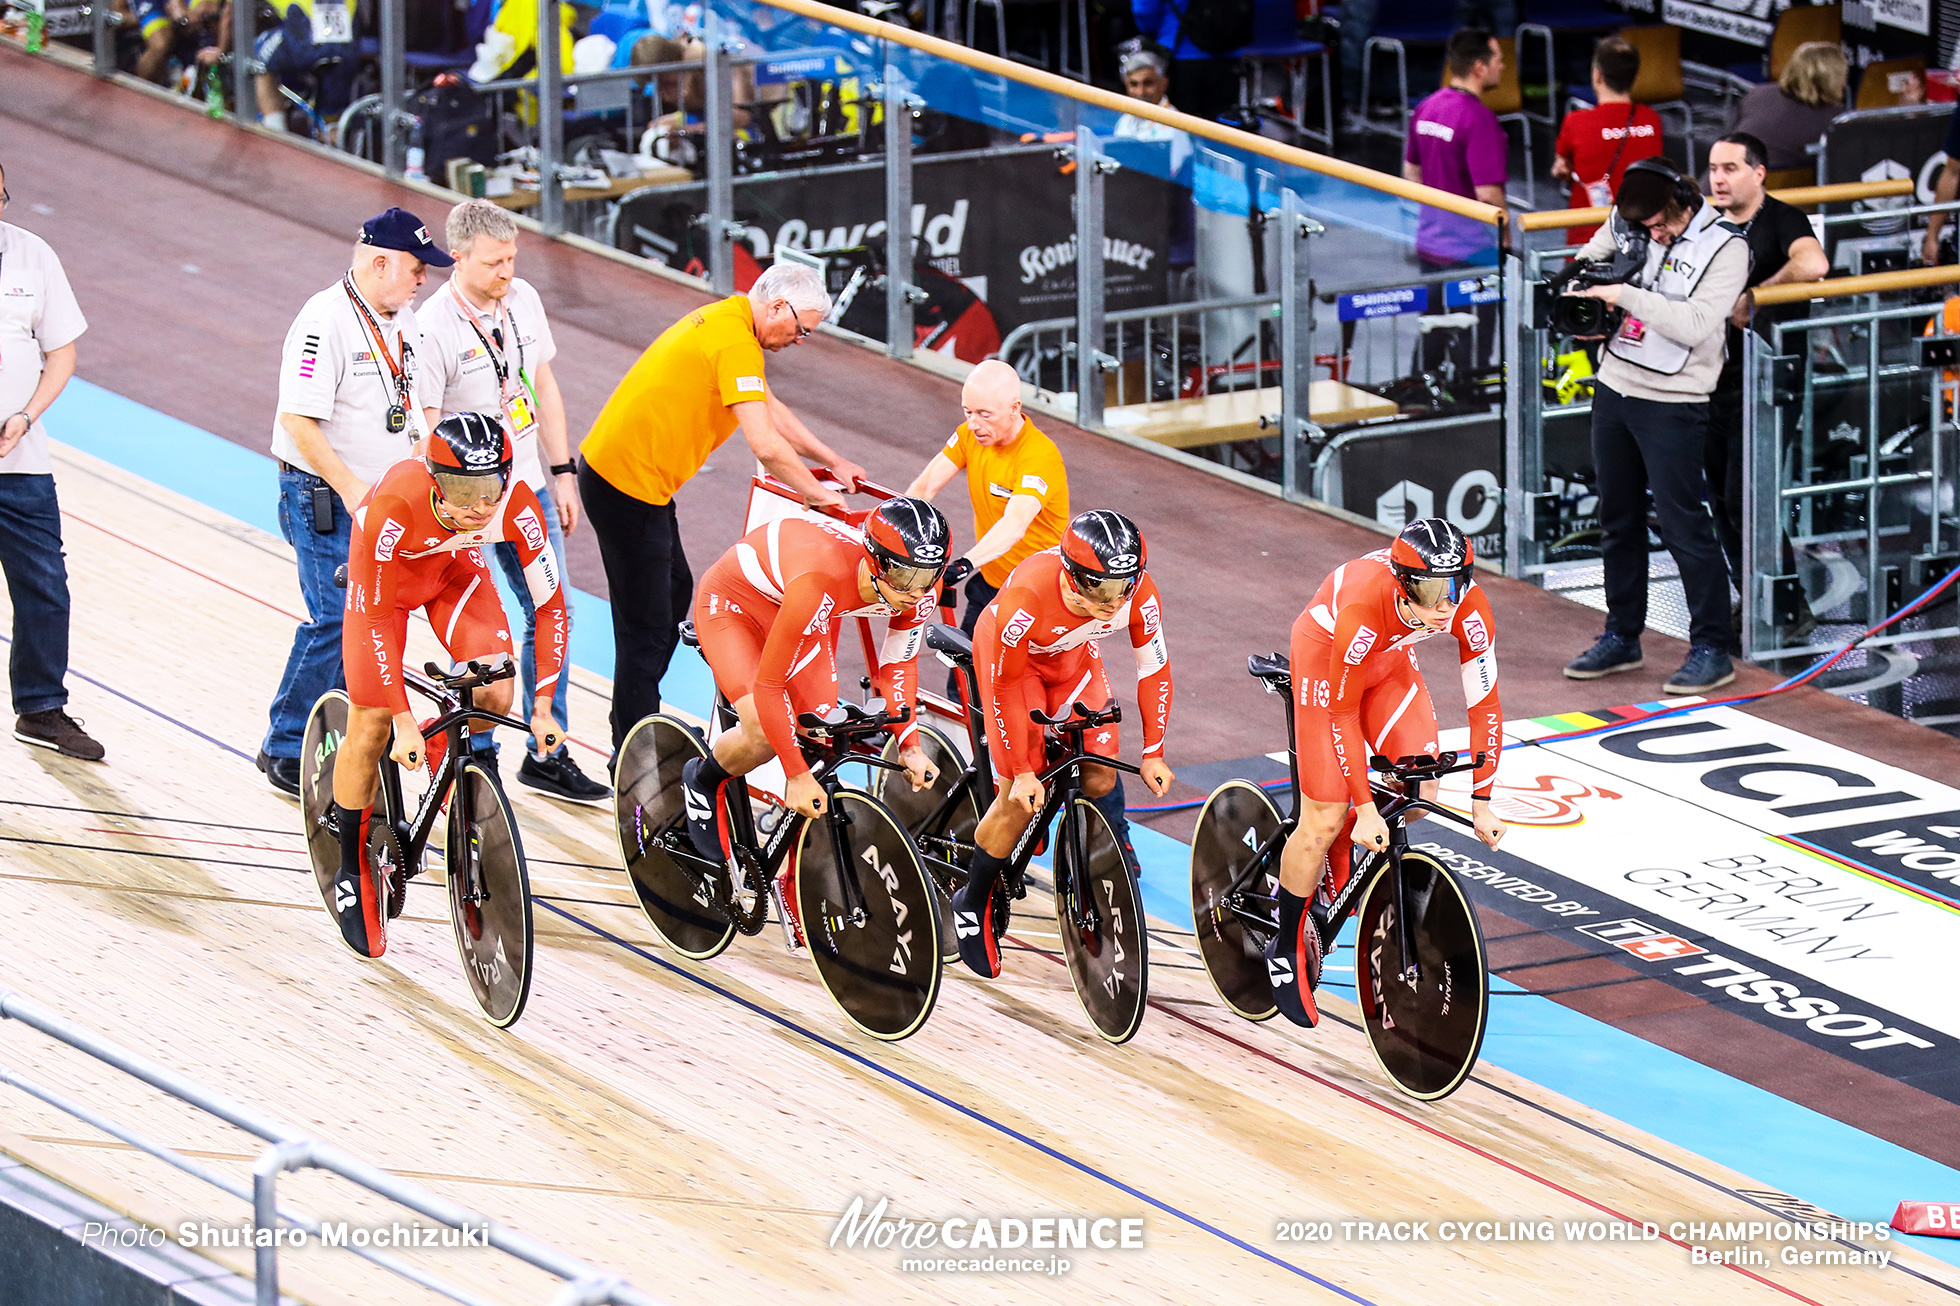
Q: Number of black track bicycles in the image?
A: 4